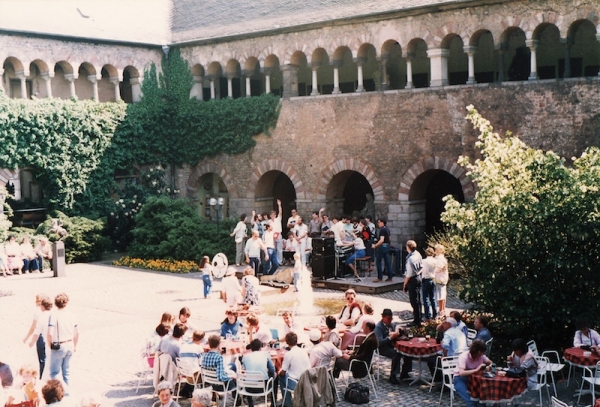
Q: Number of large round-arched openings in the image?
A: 4